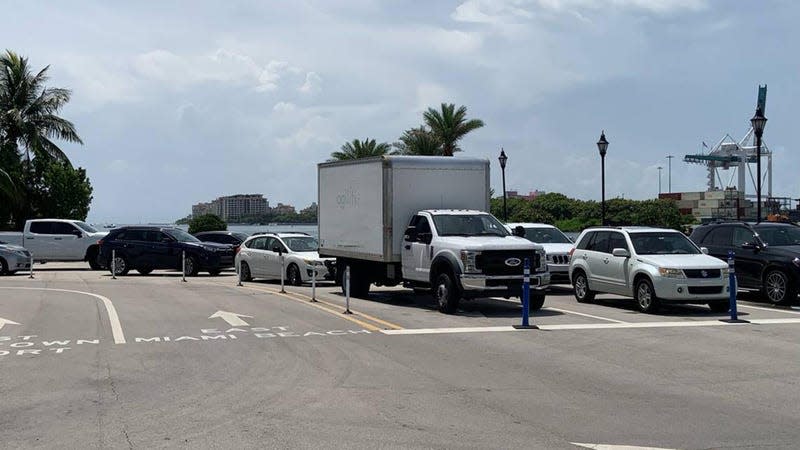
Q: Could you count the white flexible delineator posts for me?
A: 7